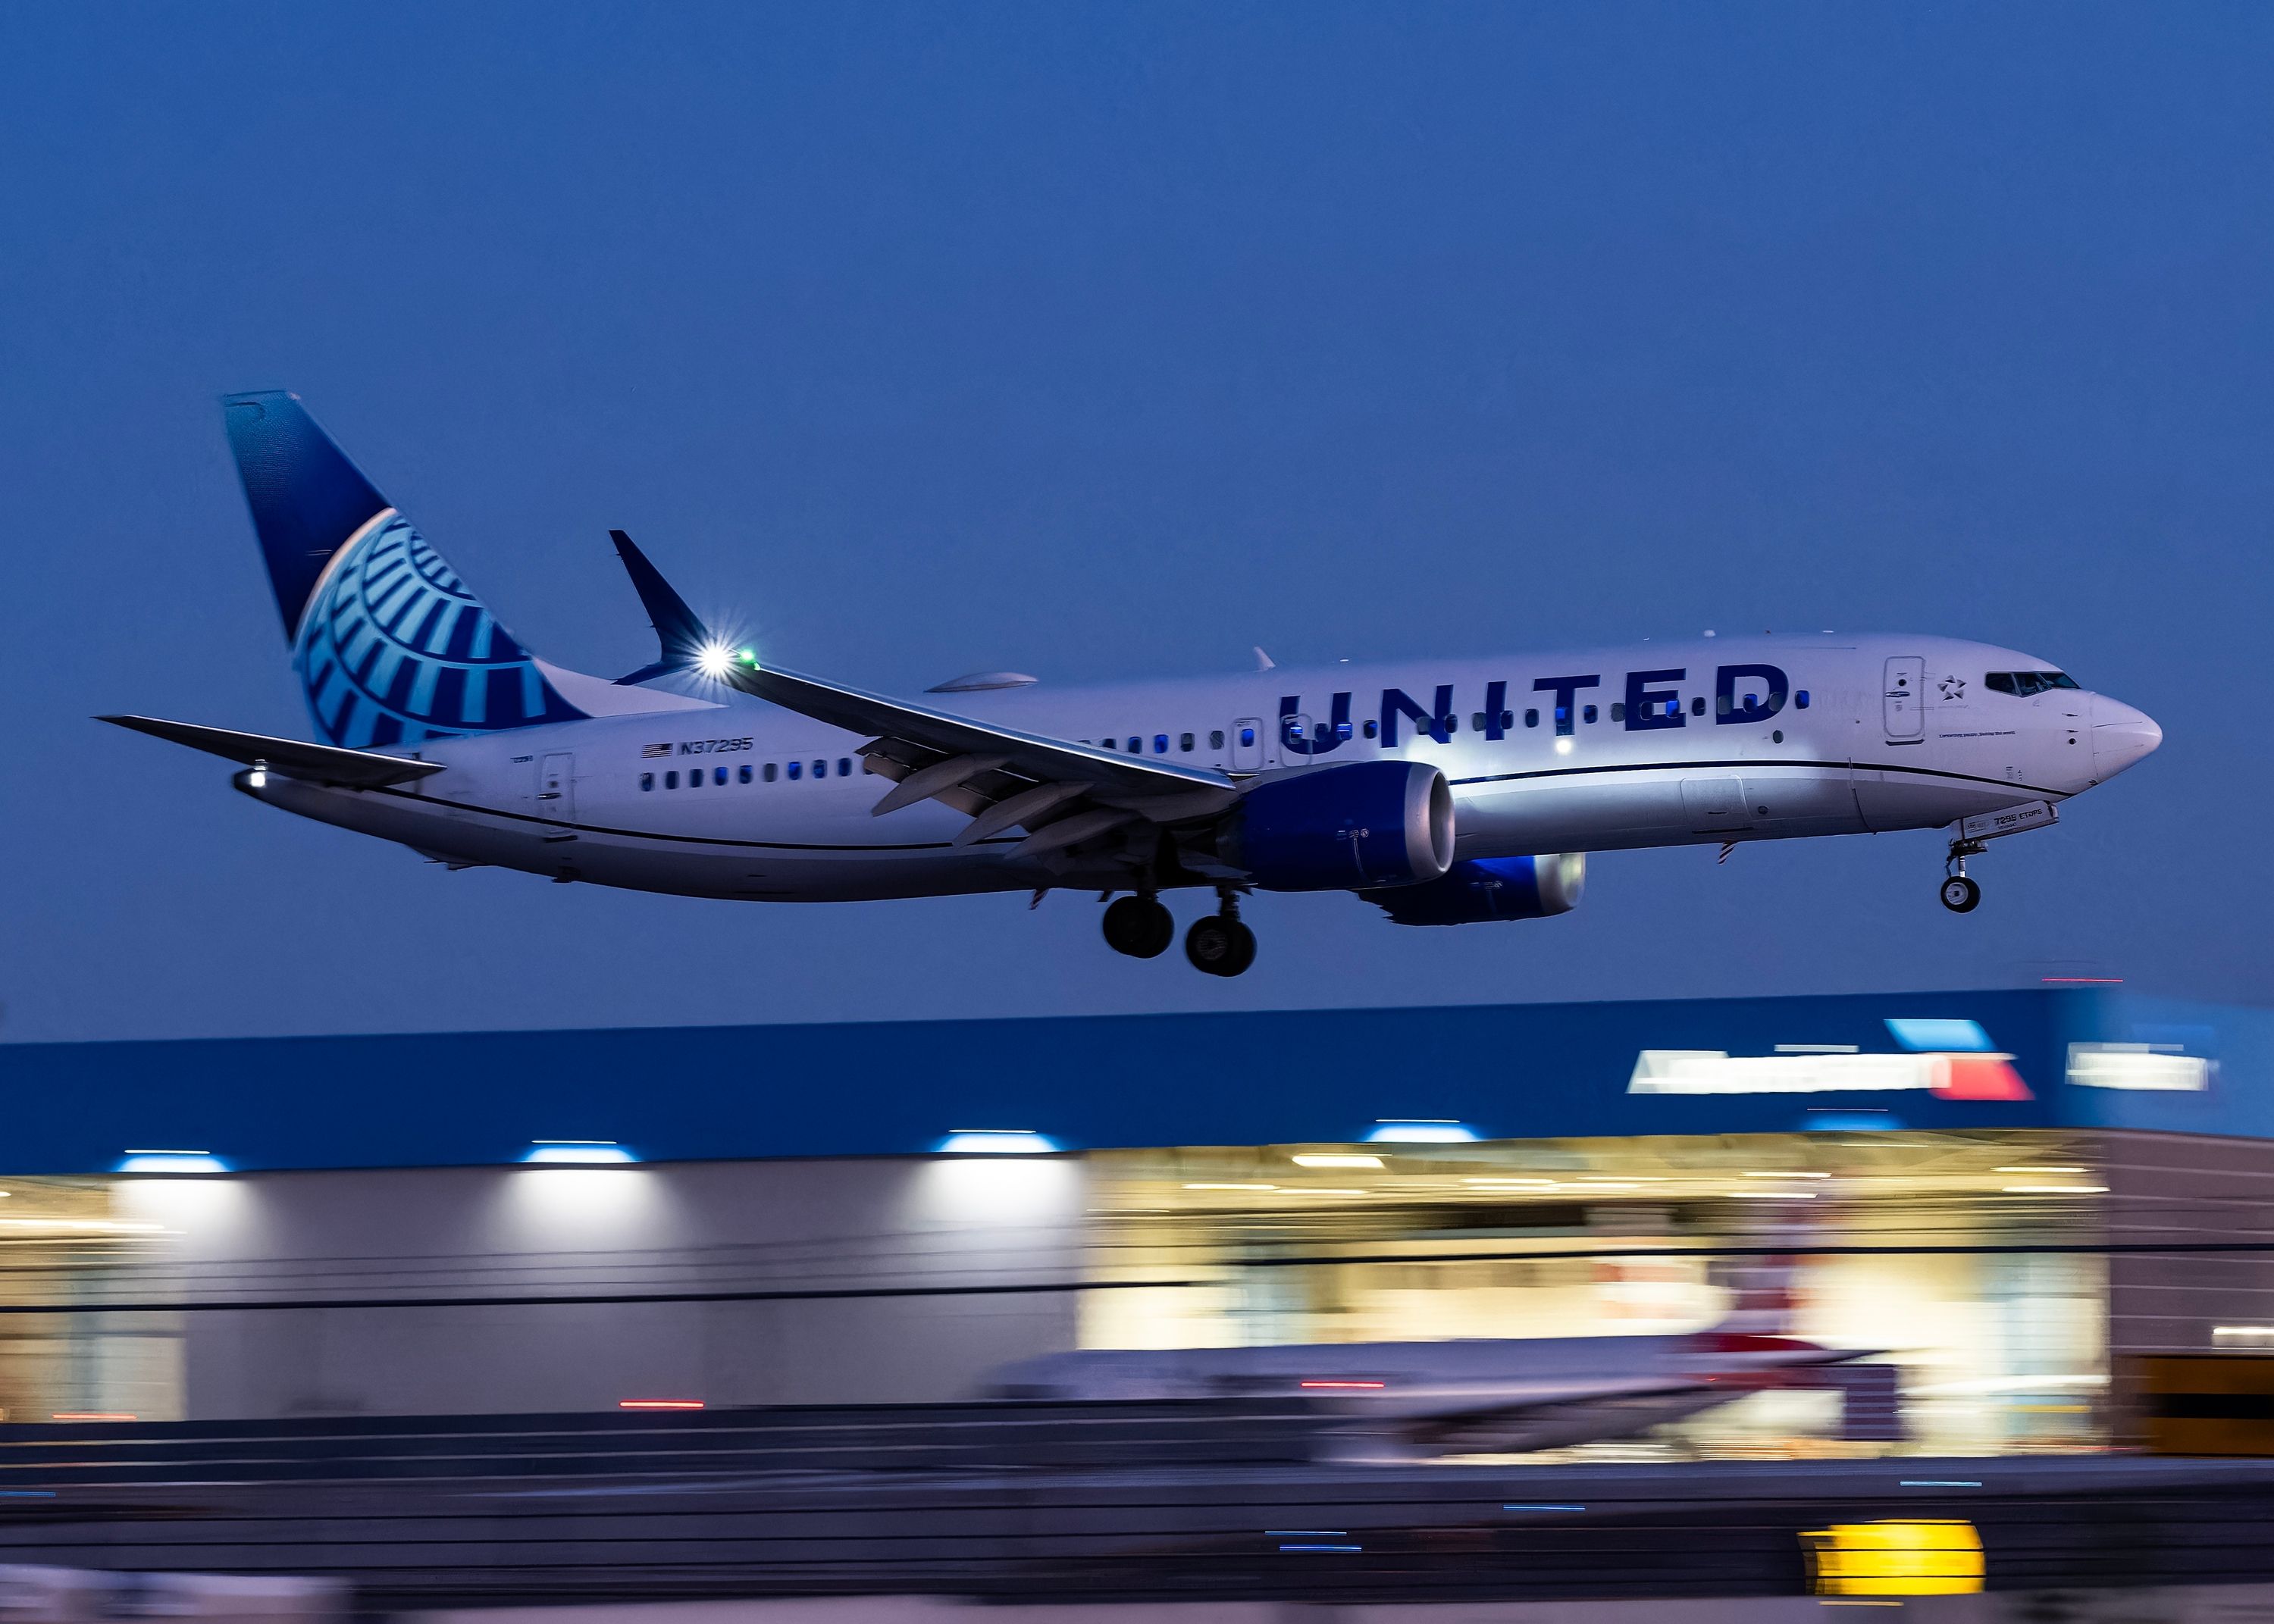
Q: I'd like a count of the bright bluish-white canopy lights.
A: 4